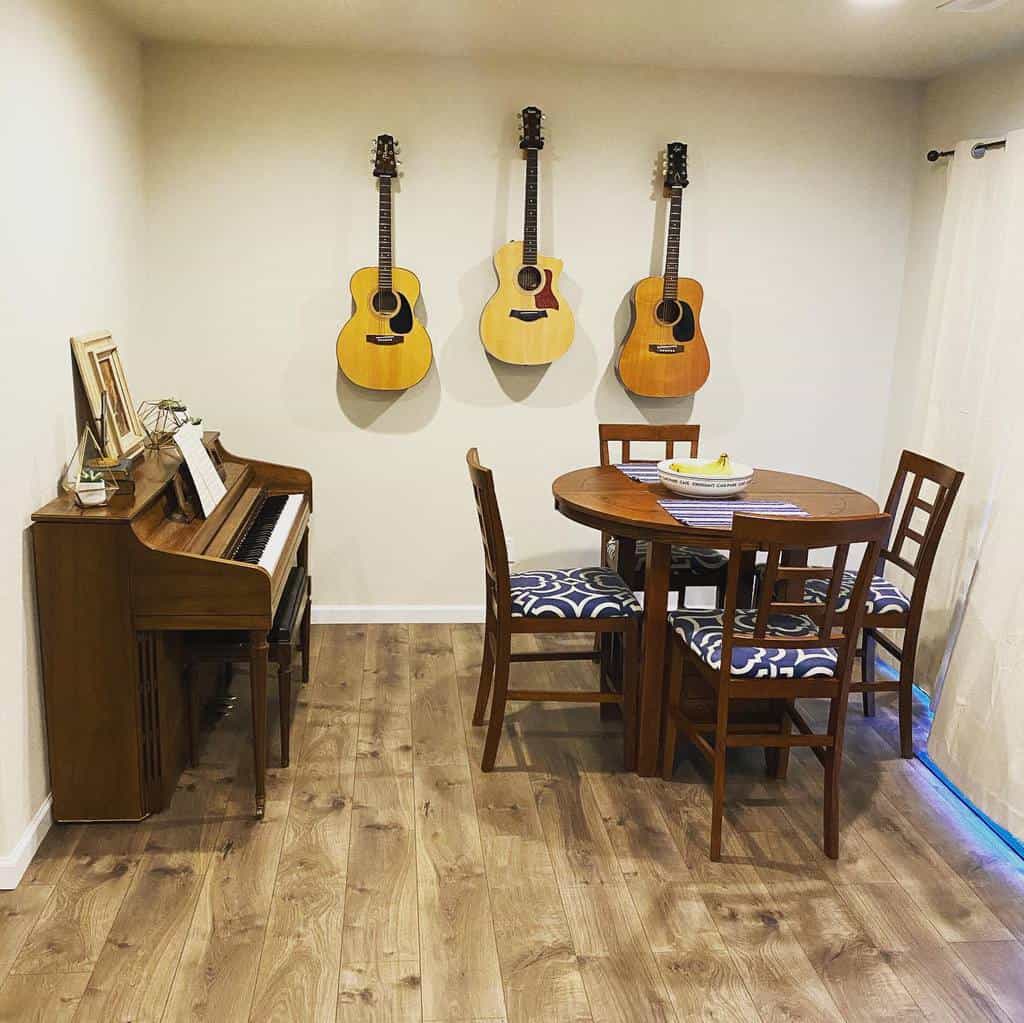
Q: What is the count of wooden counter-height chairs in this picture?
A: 4